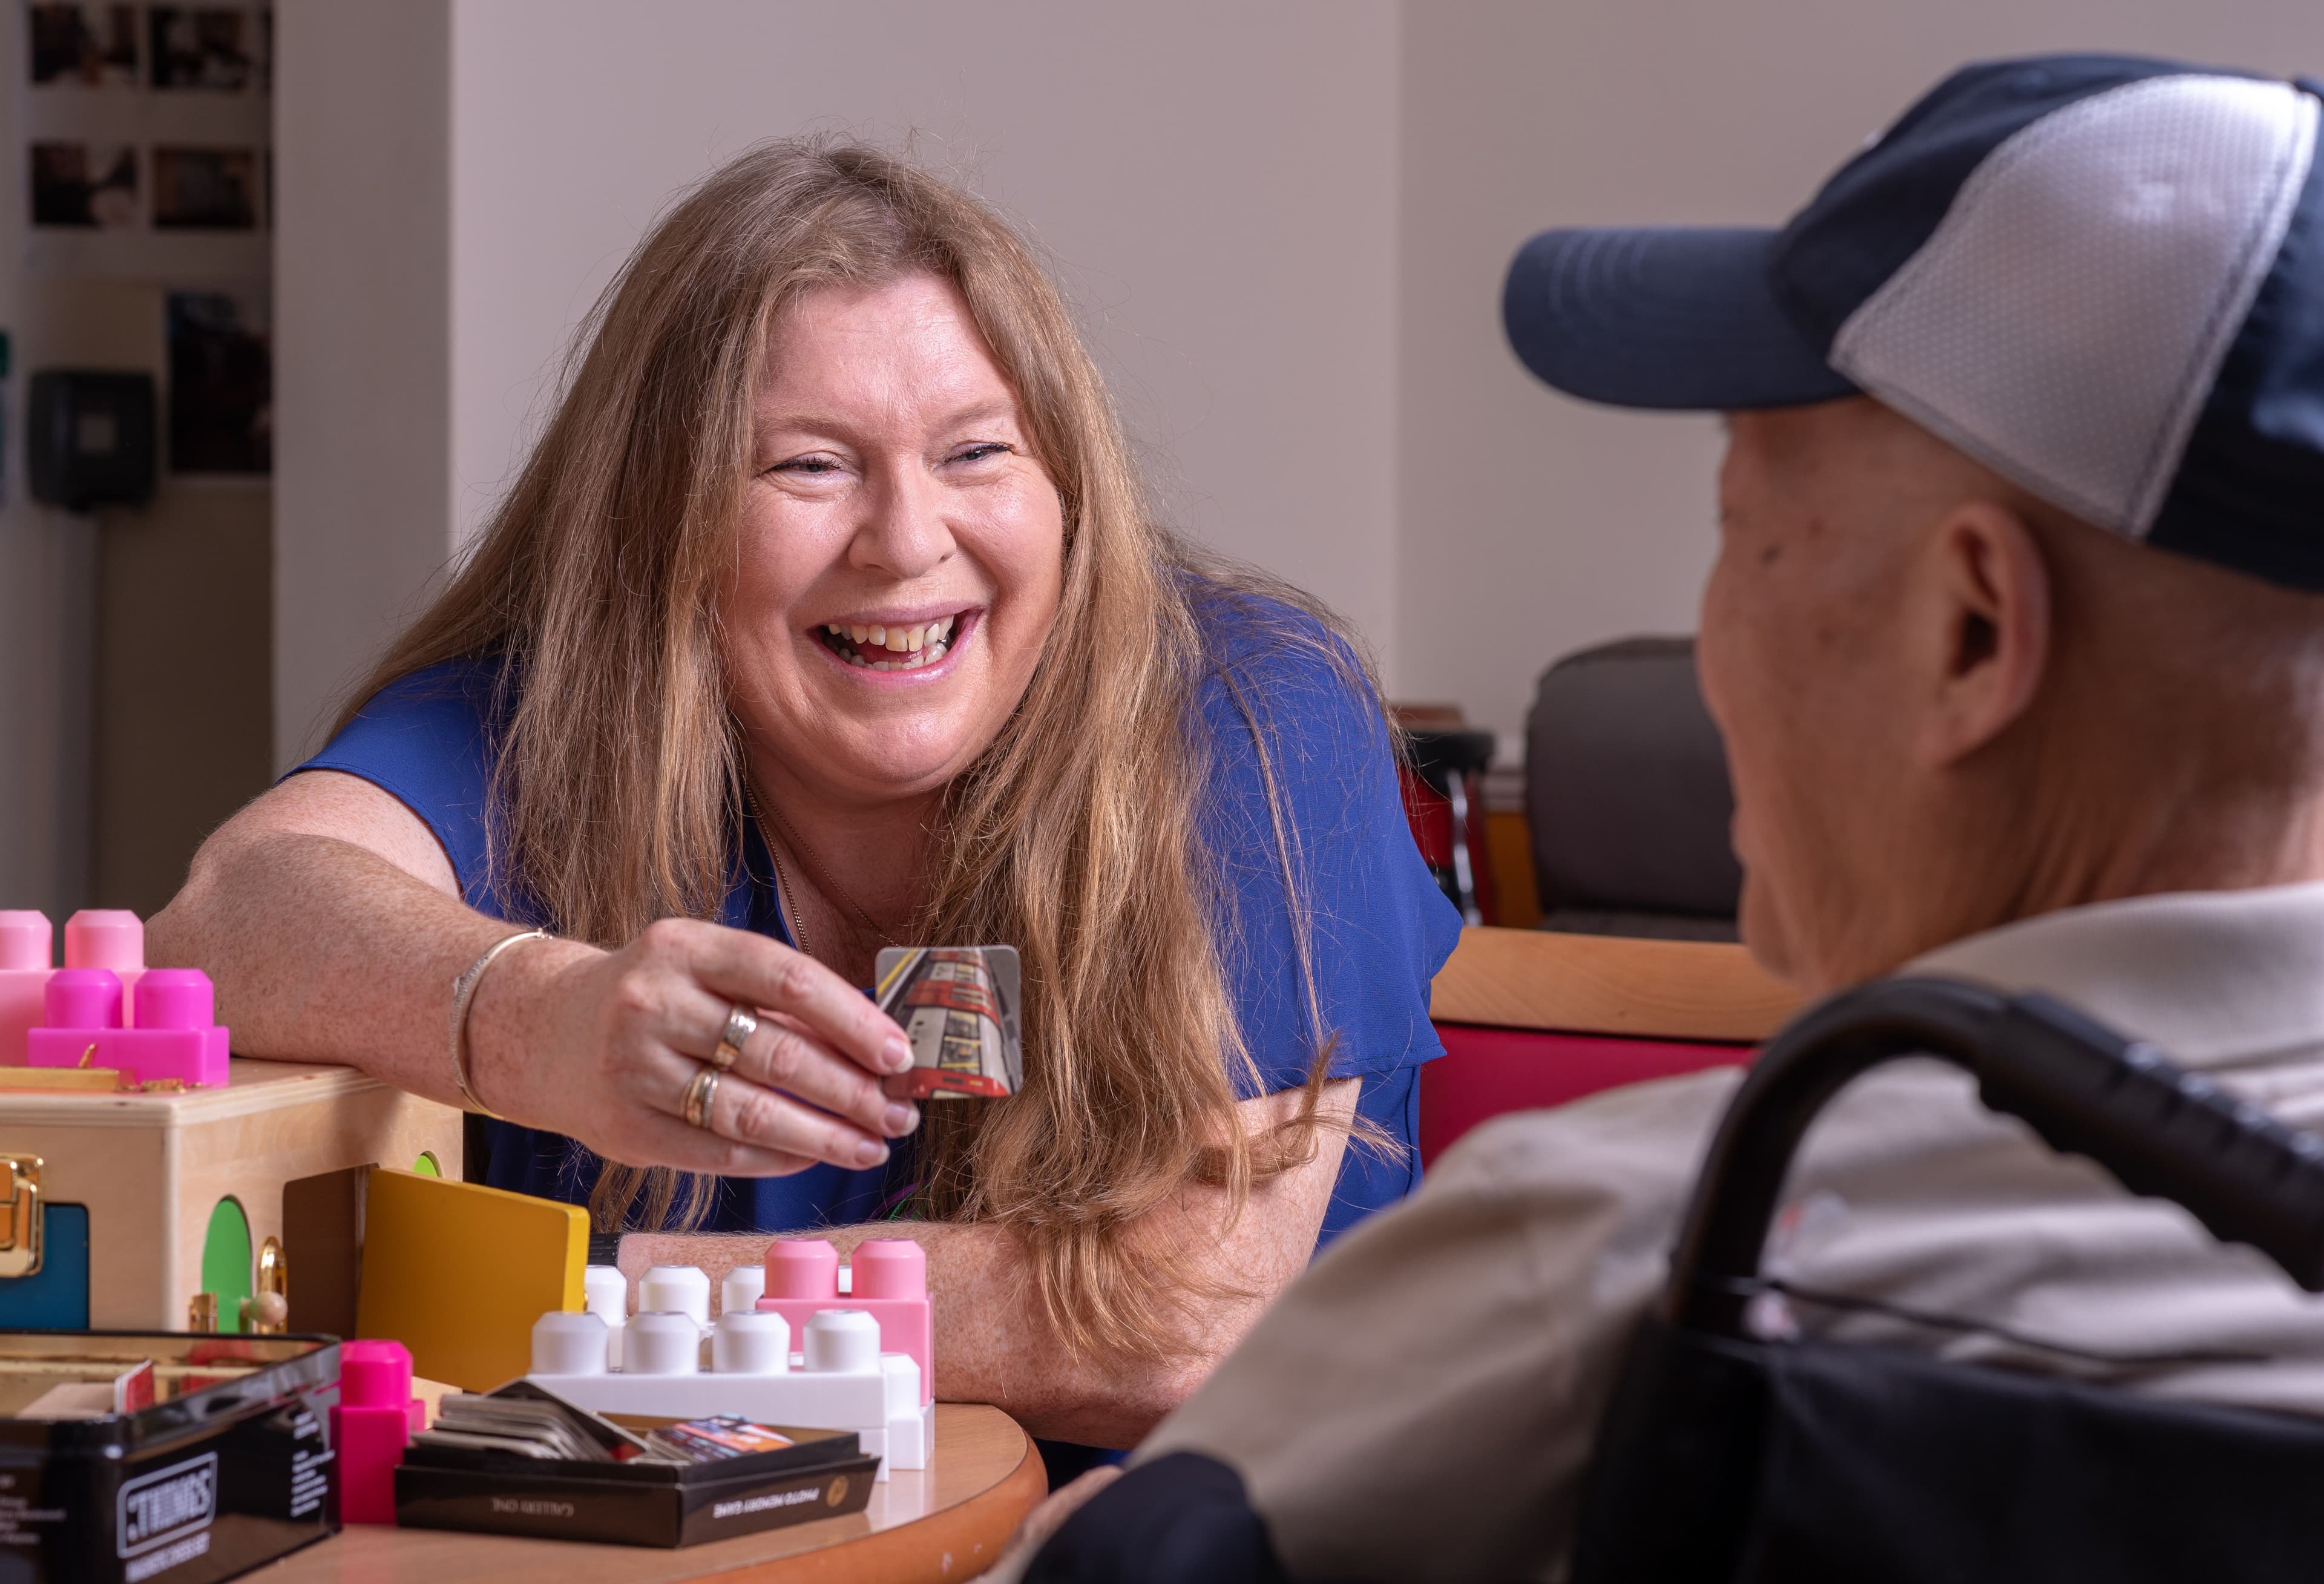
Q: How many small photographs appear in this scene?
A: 4